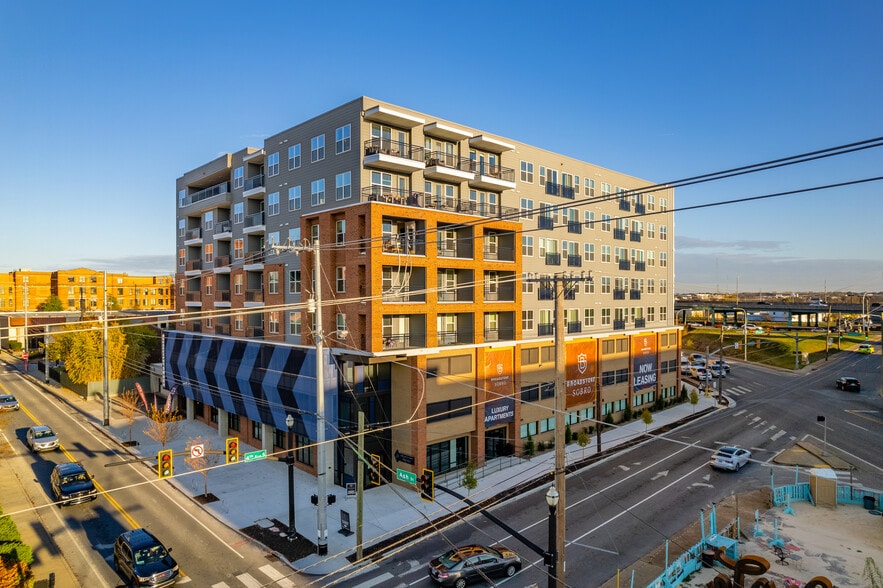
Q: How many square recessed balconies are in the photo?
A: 9